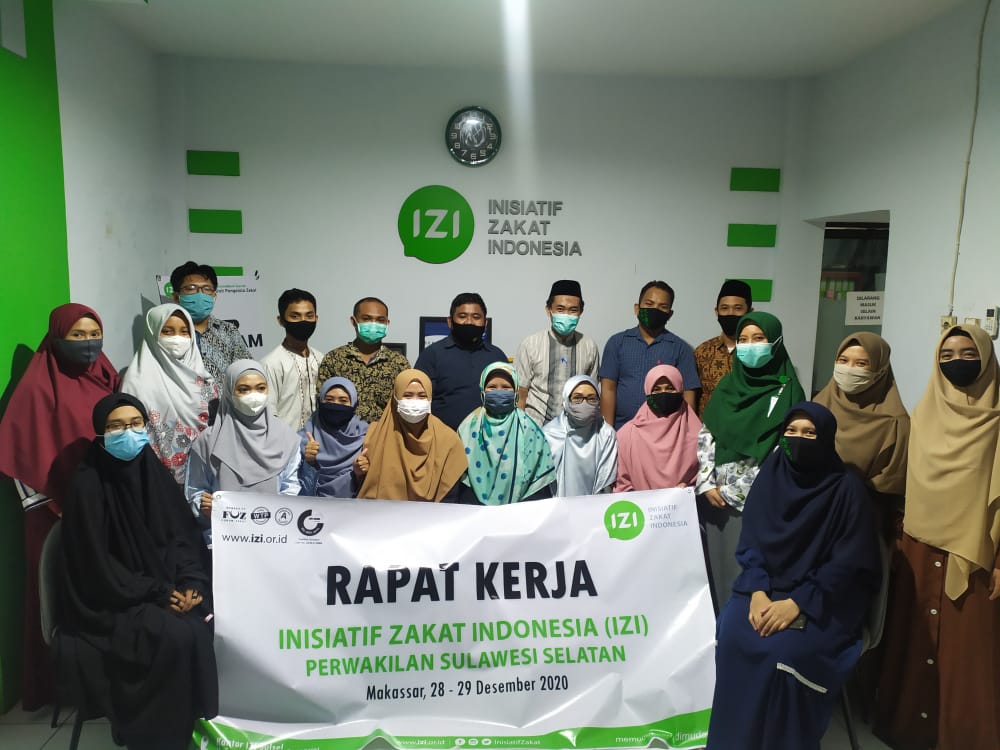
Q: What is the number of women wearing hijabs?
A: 13